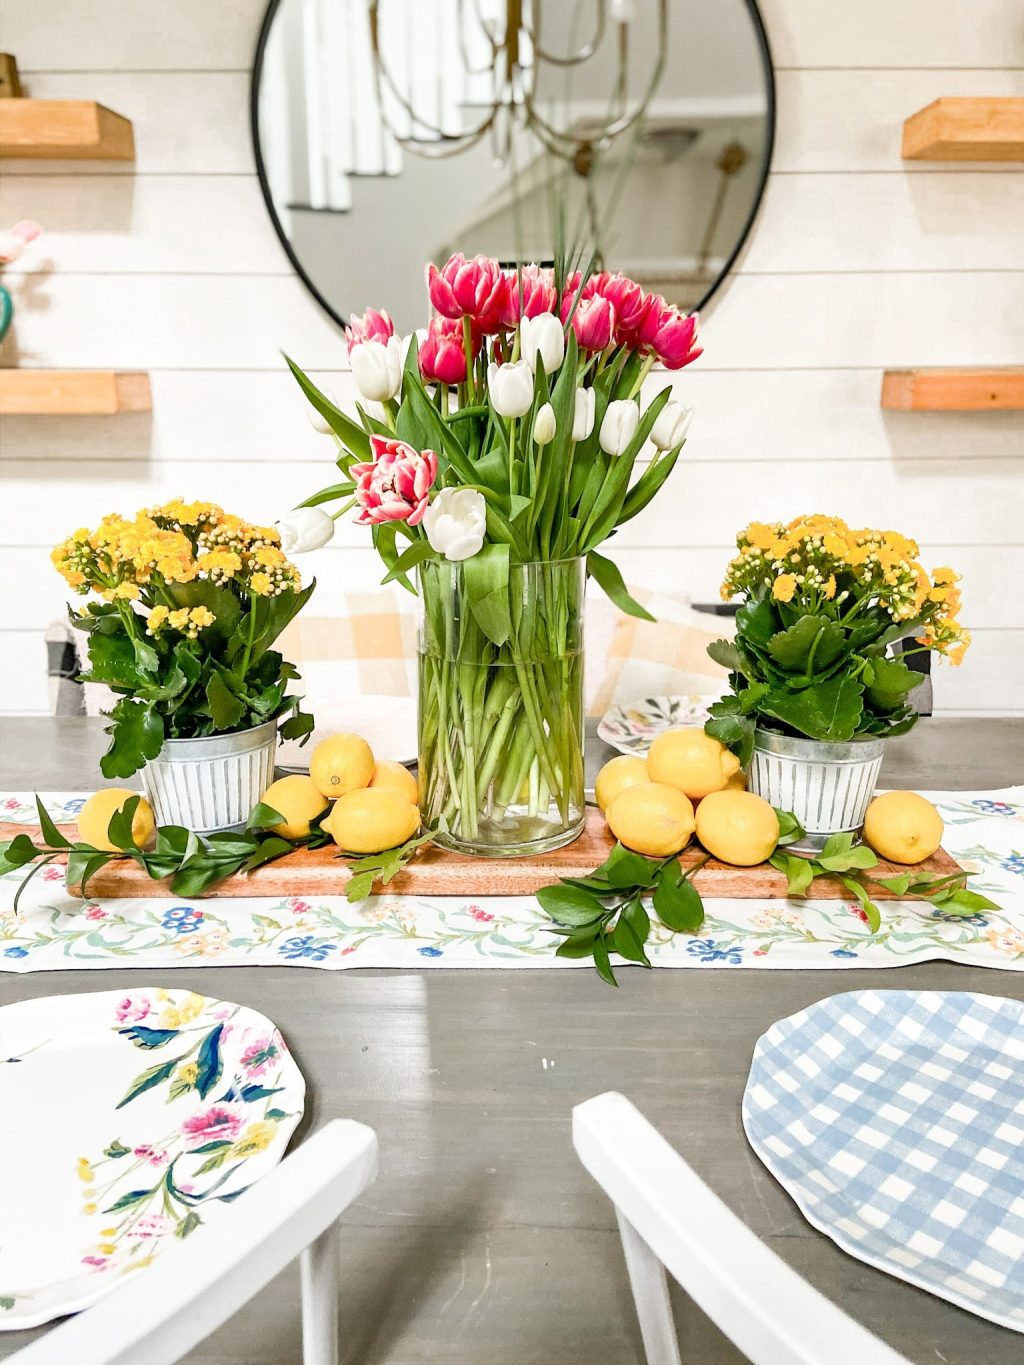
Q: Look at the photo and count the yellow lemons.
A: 11